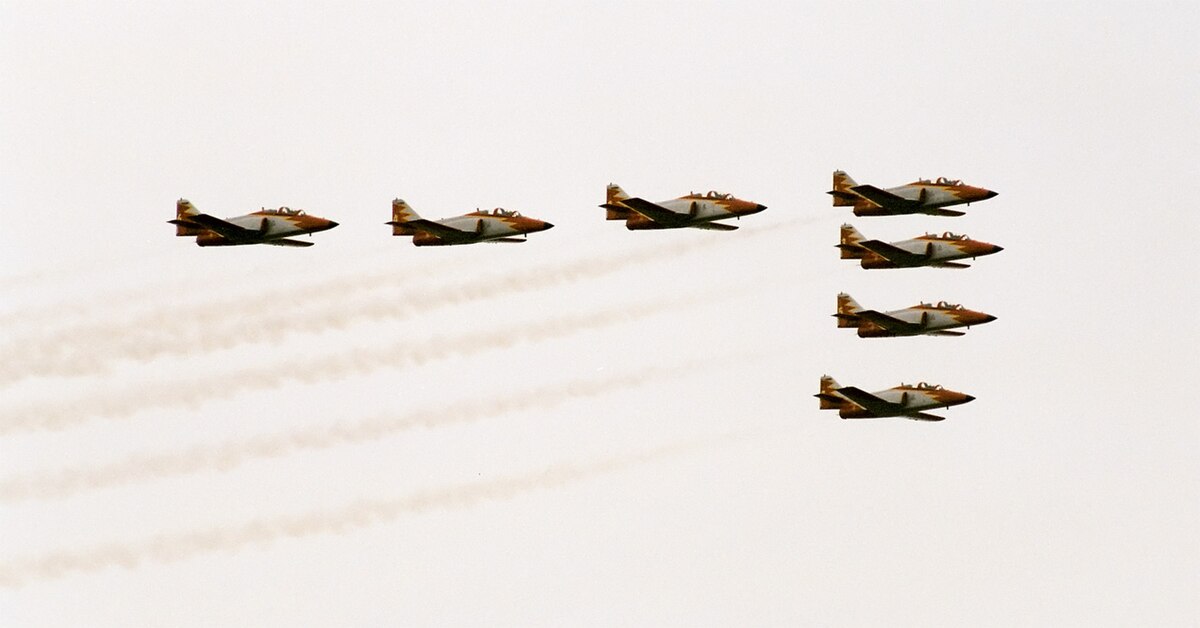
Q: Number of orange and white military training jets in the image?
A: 7